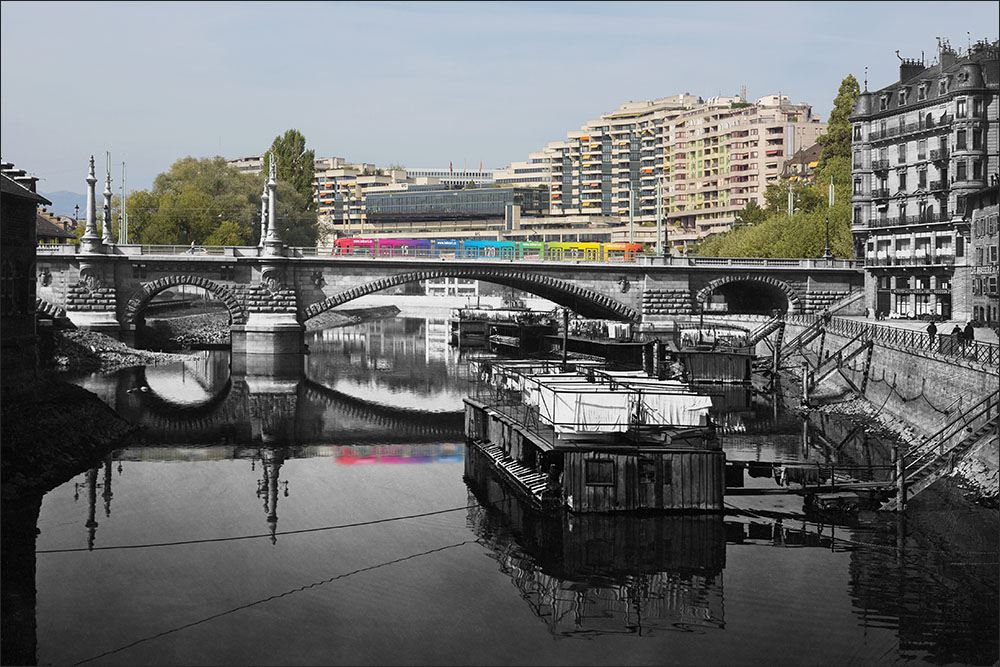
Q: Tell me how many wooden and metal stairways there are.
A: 4